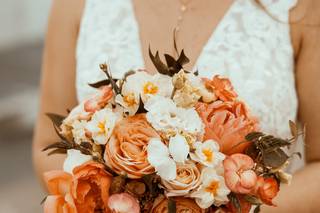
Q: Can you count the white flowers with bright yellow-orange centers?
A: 5